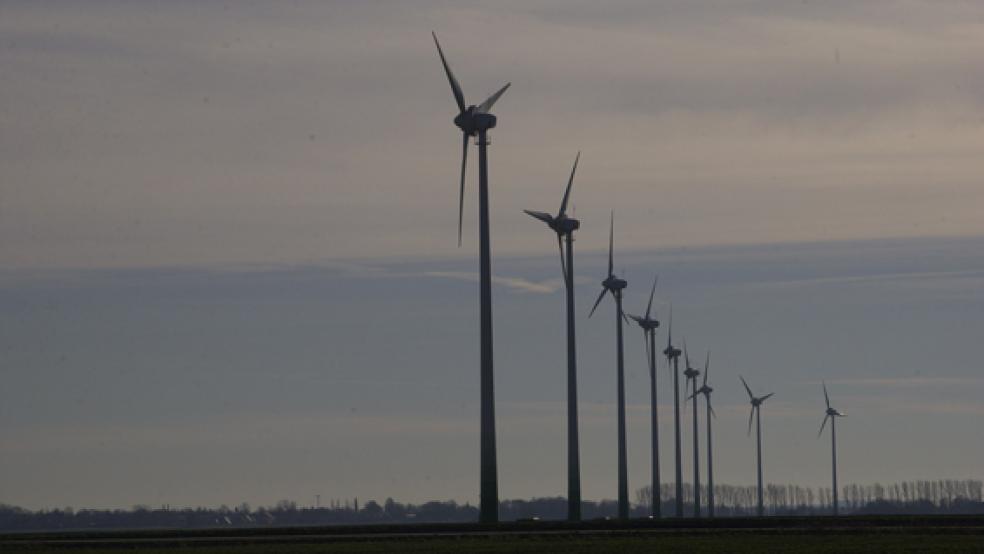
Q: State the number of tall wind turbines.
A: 9